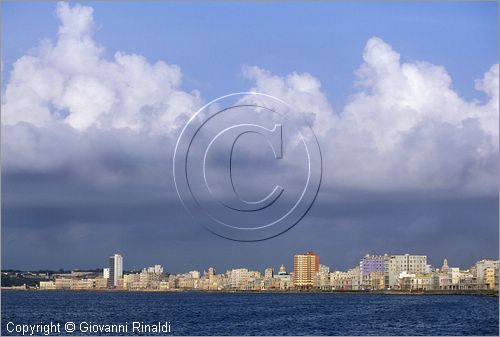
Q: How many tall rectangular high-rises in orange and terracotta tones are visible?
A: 1